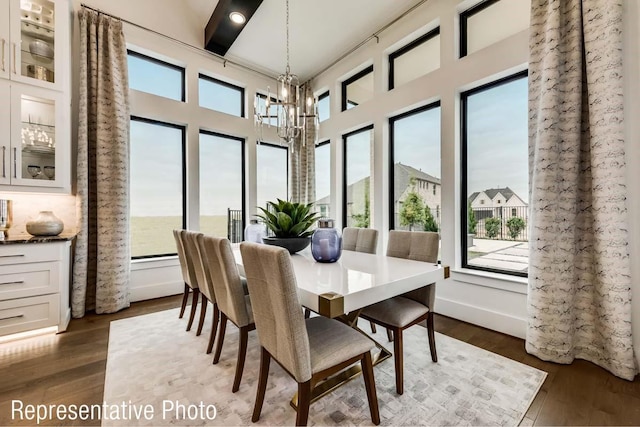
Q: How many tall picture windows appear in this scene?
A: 7